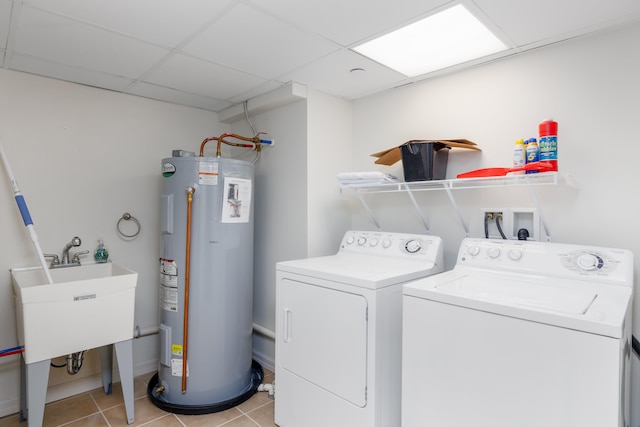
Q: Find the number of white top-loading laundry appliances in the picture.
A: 1